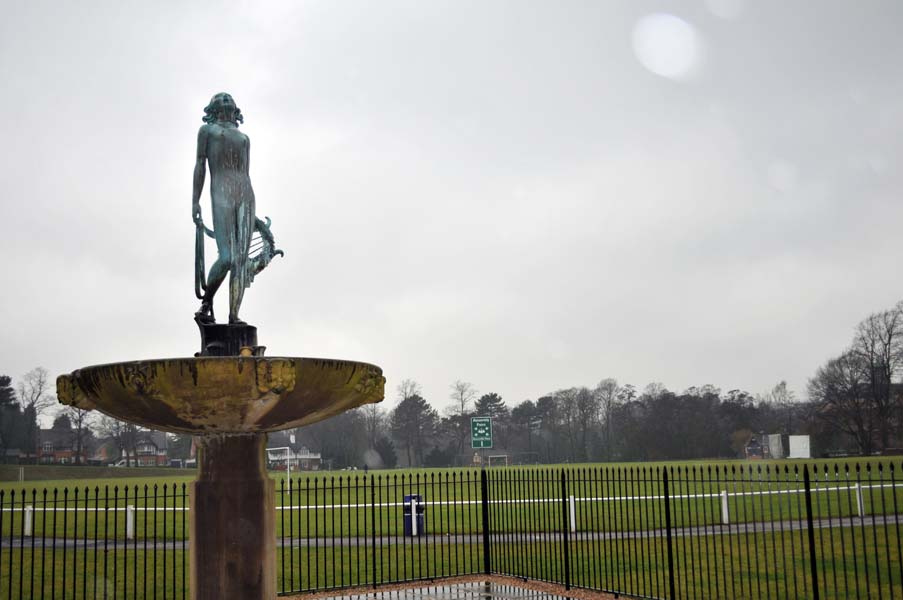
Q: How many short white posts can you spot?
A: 6